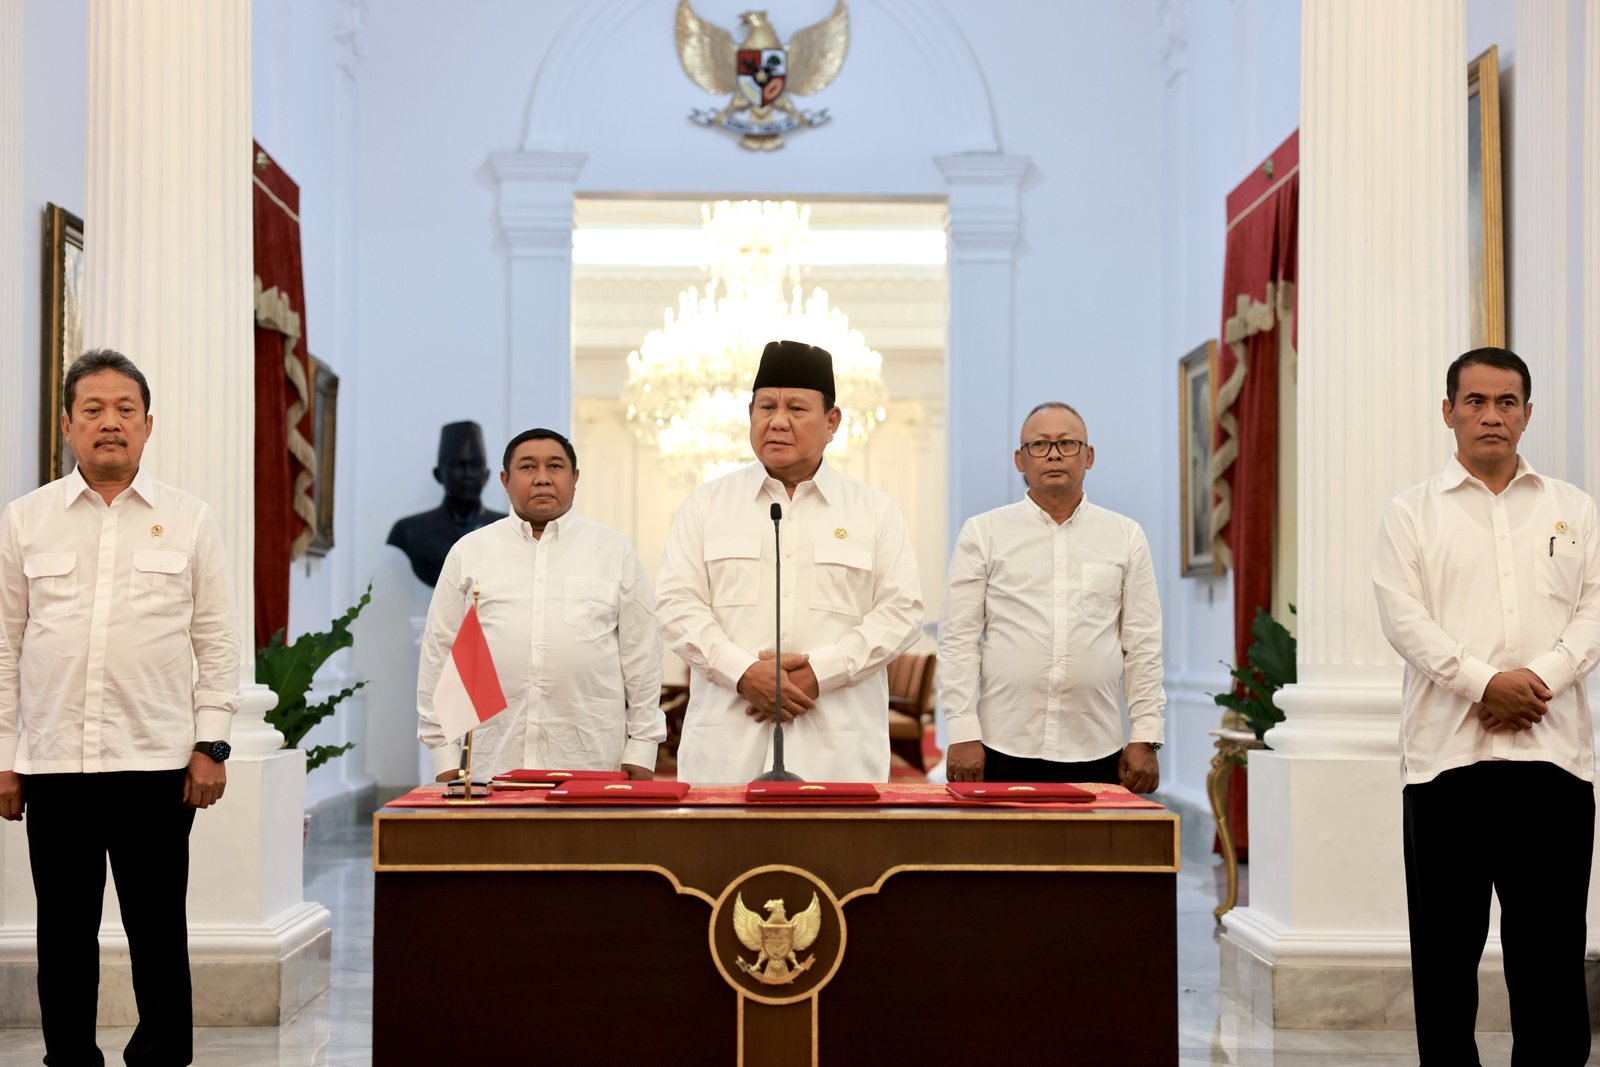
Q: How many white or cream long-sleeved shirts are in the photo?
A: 5